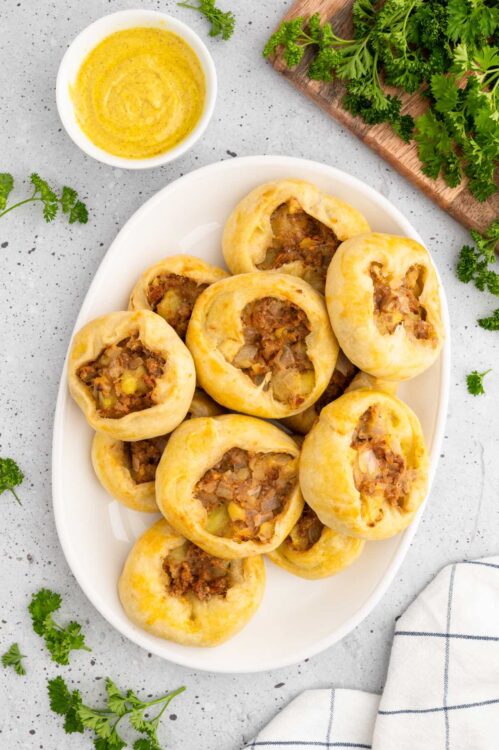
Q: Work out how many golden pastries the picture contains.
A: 11